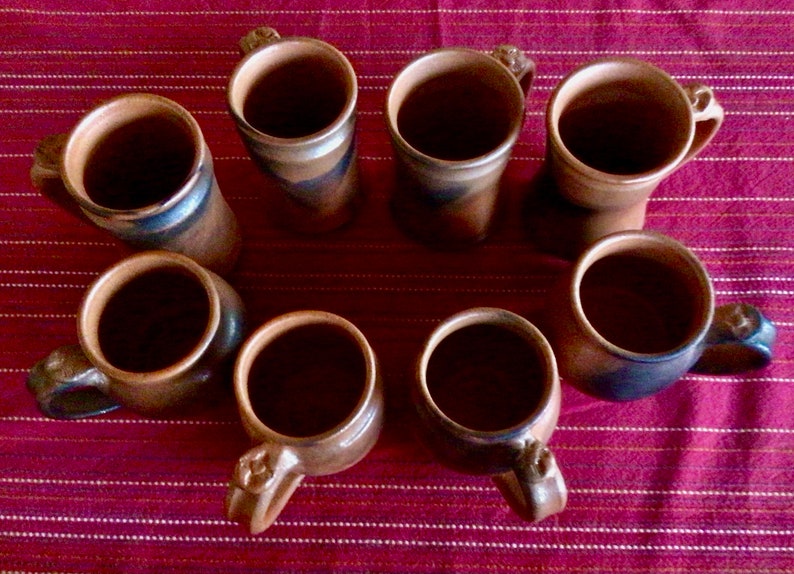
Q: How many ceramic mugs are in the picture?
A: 8